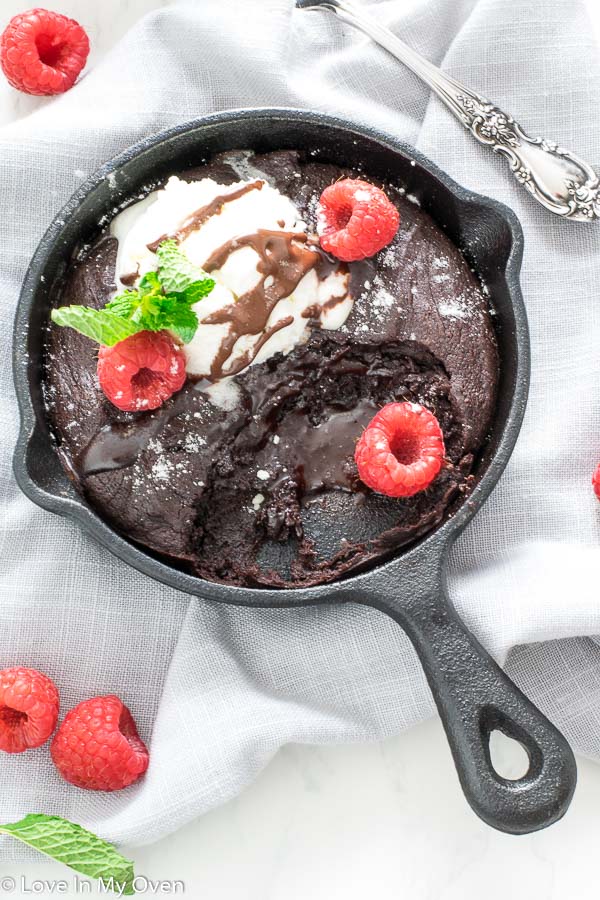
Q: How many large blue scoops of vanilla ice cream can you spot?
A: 0